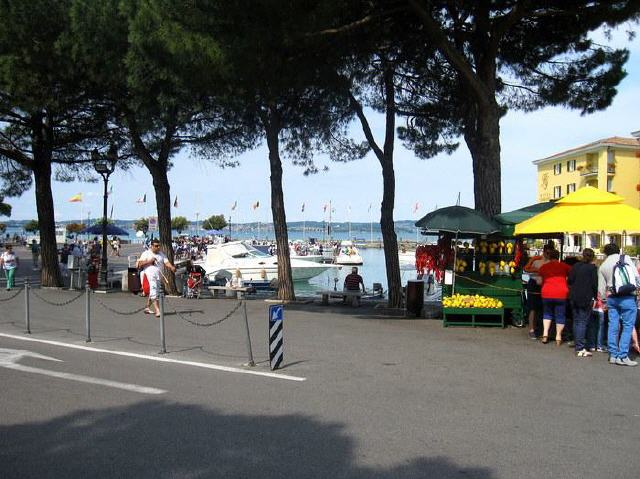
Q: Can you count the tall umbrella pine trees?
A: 5